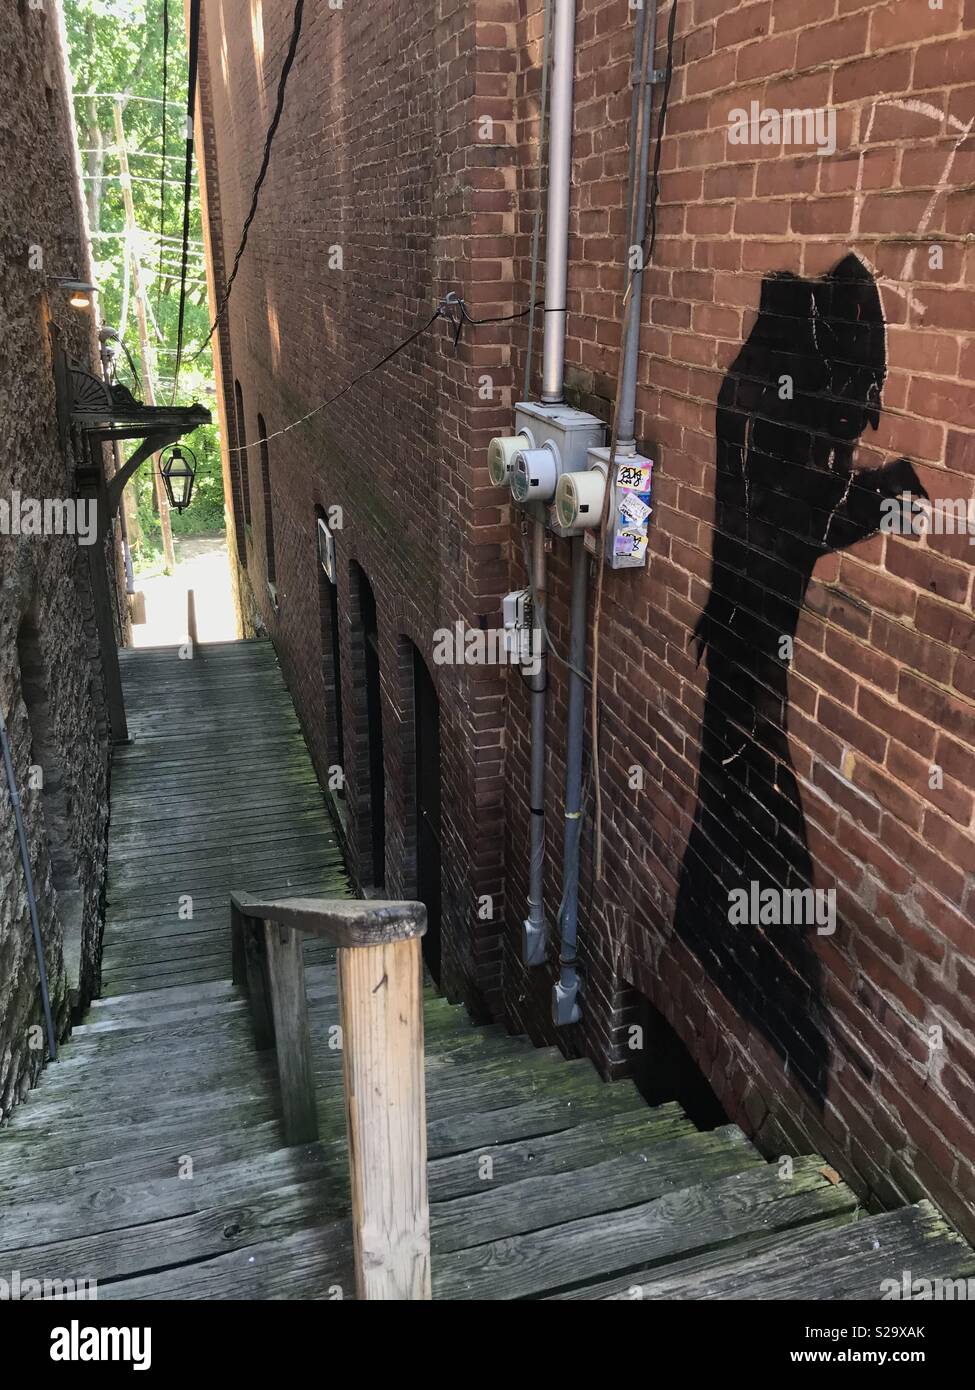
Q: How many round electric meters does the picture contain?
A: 3